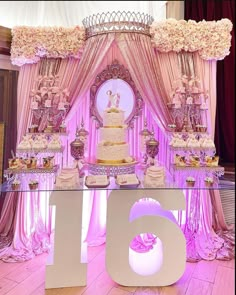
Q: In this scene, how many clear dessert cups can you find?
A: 6